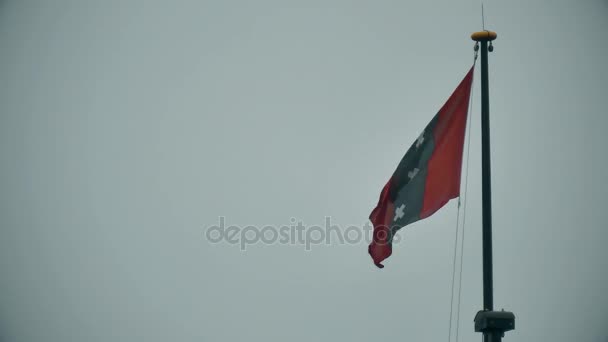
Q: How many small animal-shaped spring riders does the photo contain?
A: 0